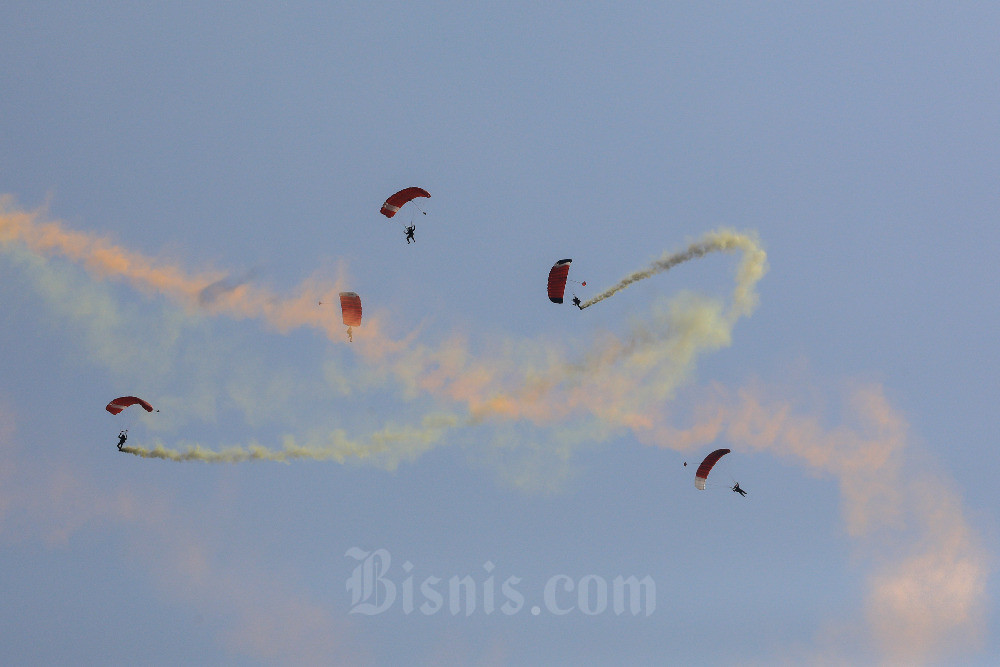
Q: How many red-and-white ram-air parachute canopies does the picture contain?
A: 5